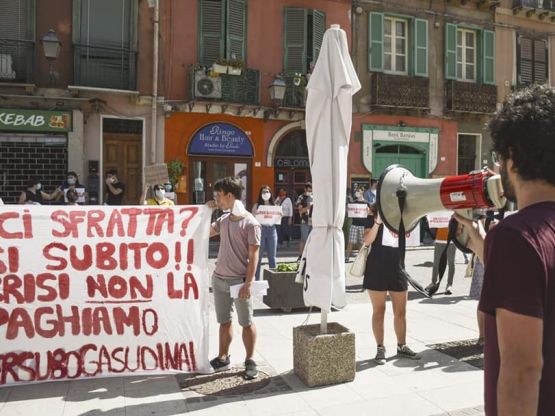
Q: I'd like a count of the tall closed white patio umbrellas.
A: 1